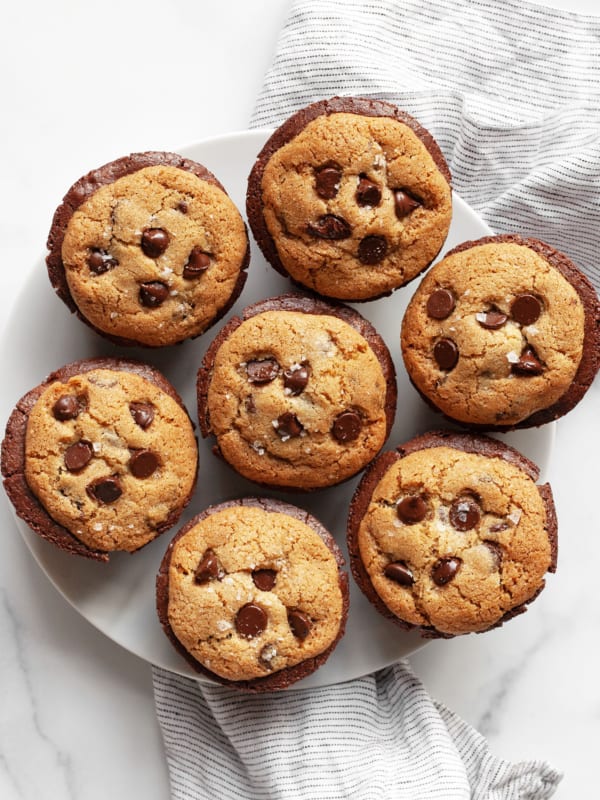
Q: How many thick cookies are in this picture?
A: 7